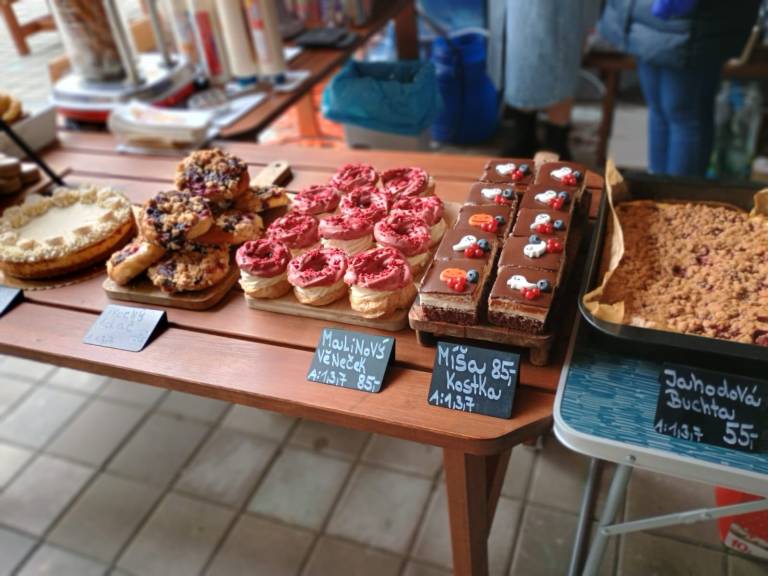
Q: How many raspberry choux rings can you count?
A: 11